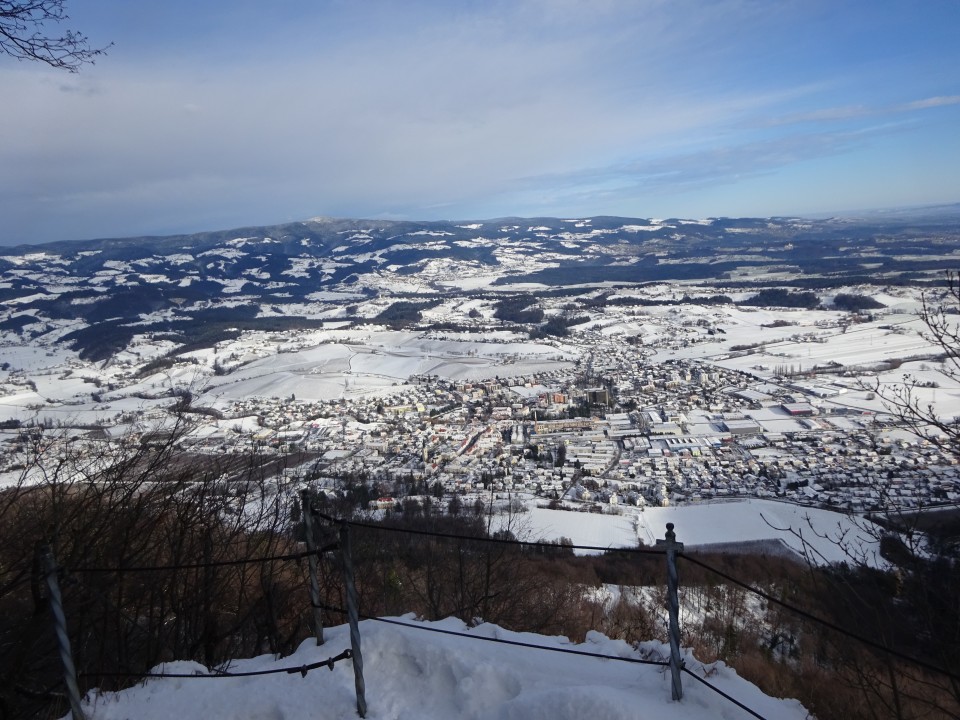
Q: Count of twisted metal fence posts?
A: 4